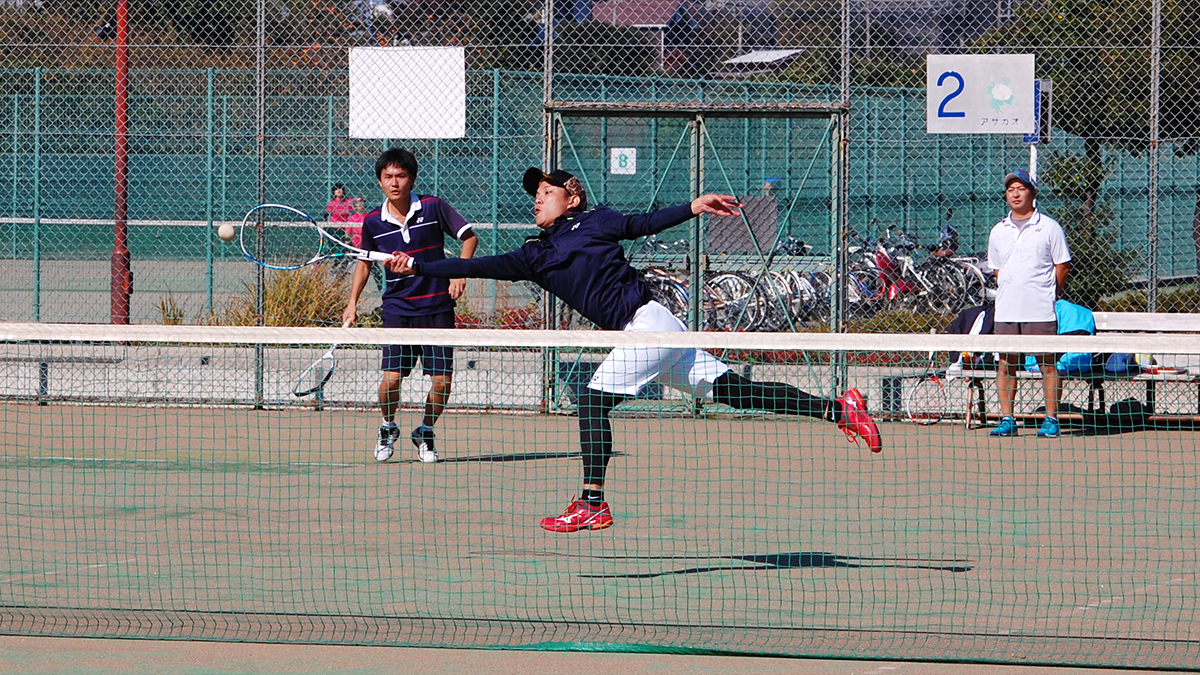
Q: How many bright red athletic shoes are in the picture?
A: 2